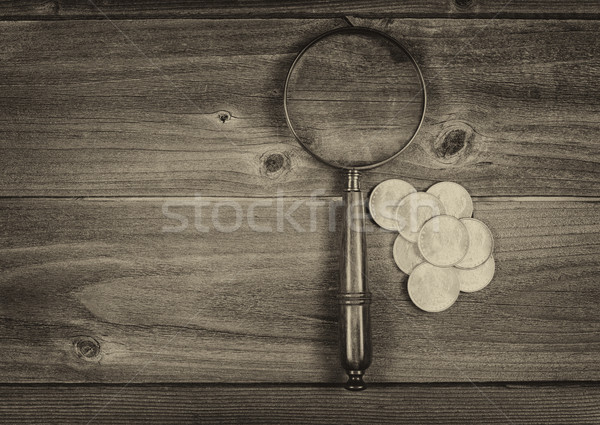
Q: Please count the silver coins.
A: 8